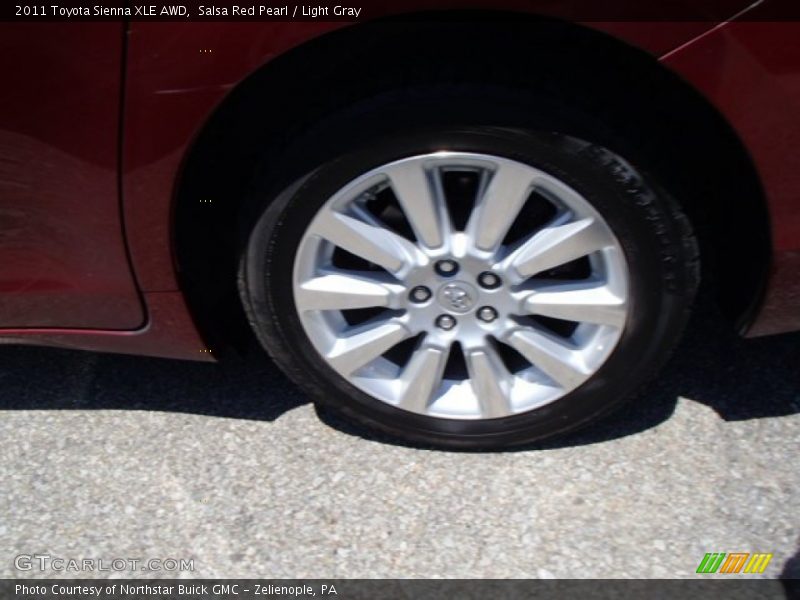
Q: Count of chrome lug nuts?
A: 5